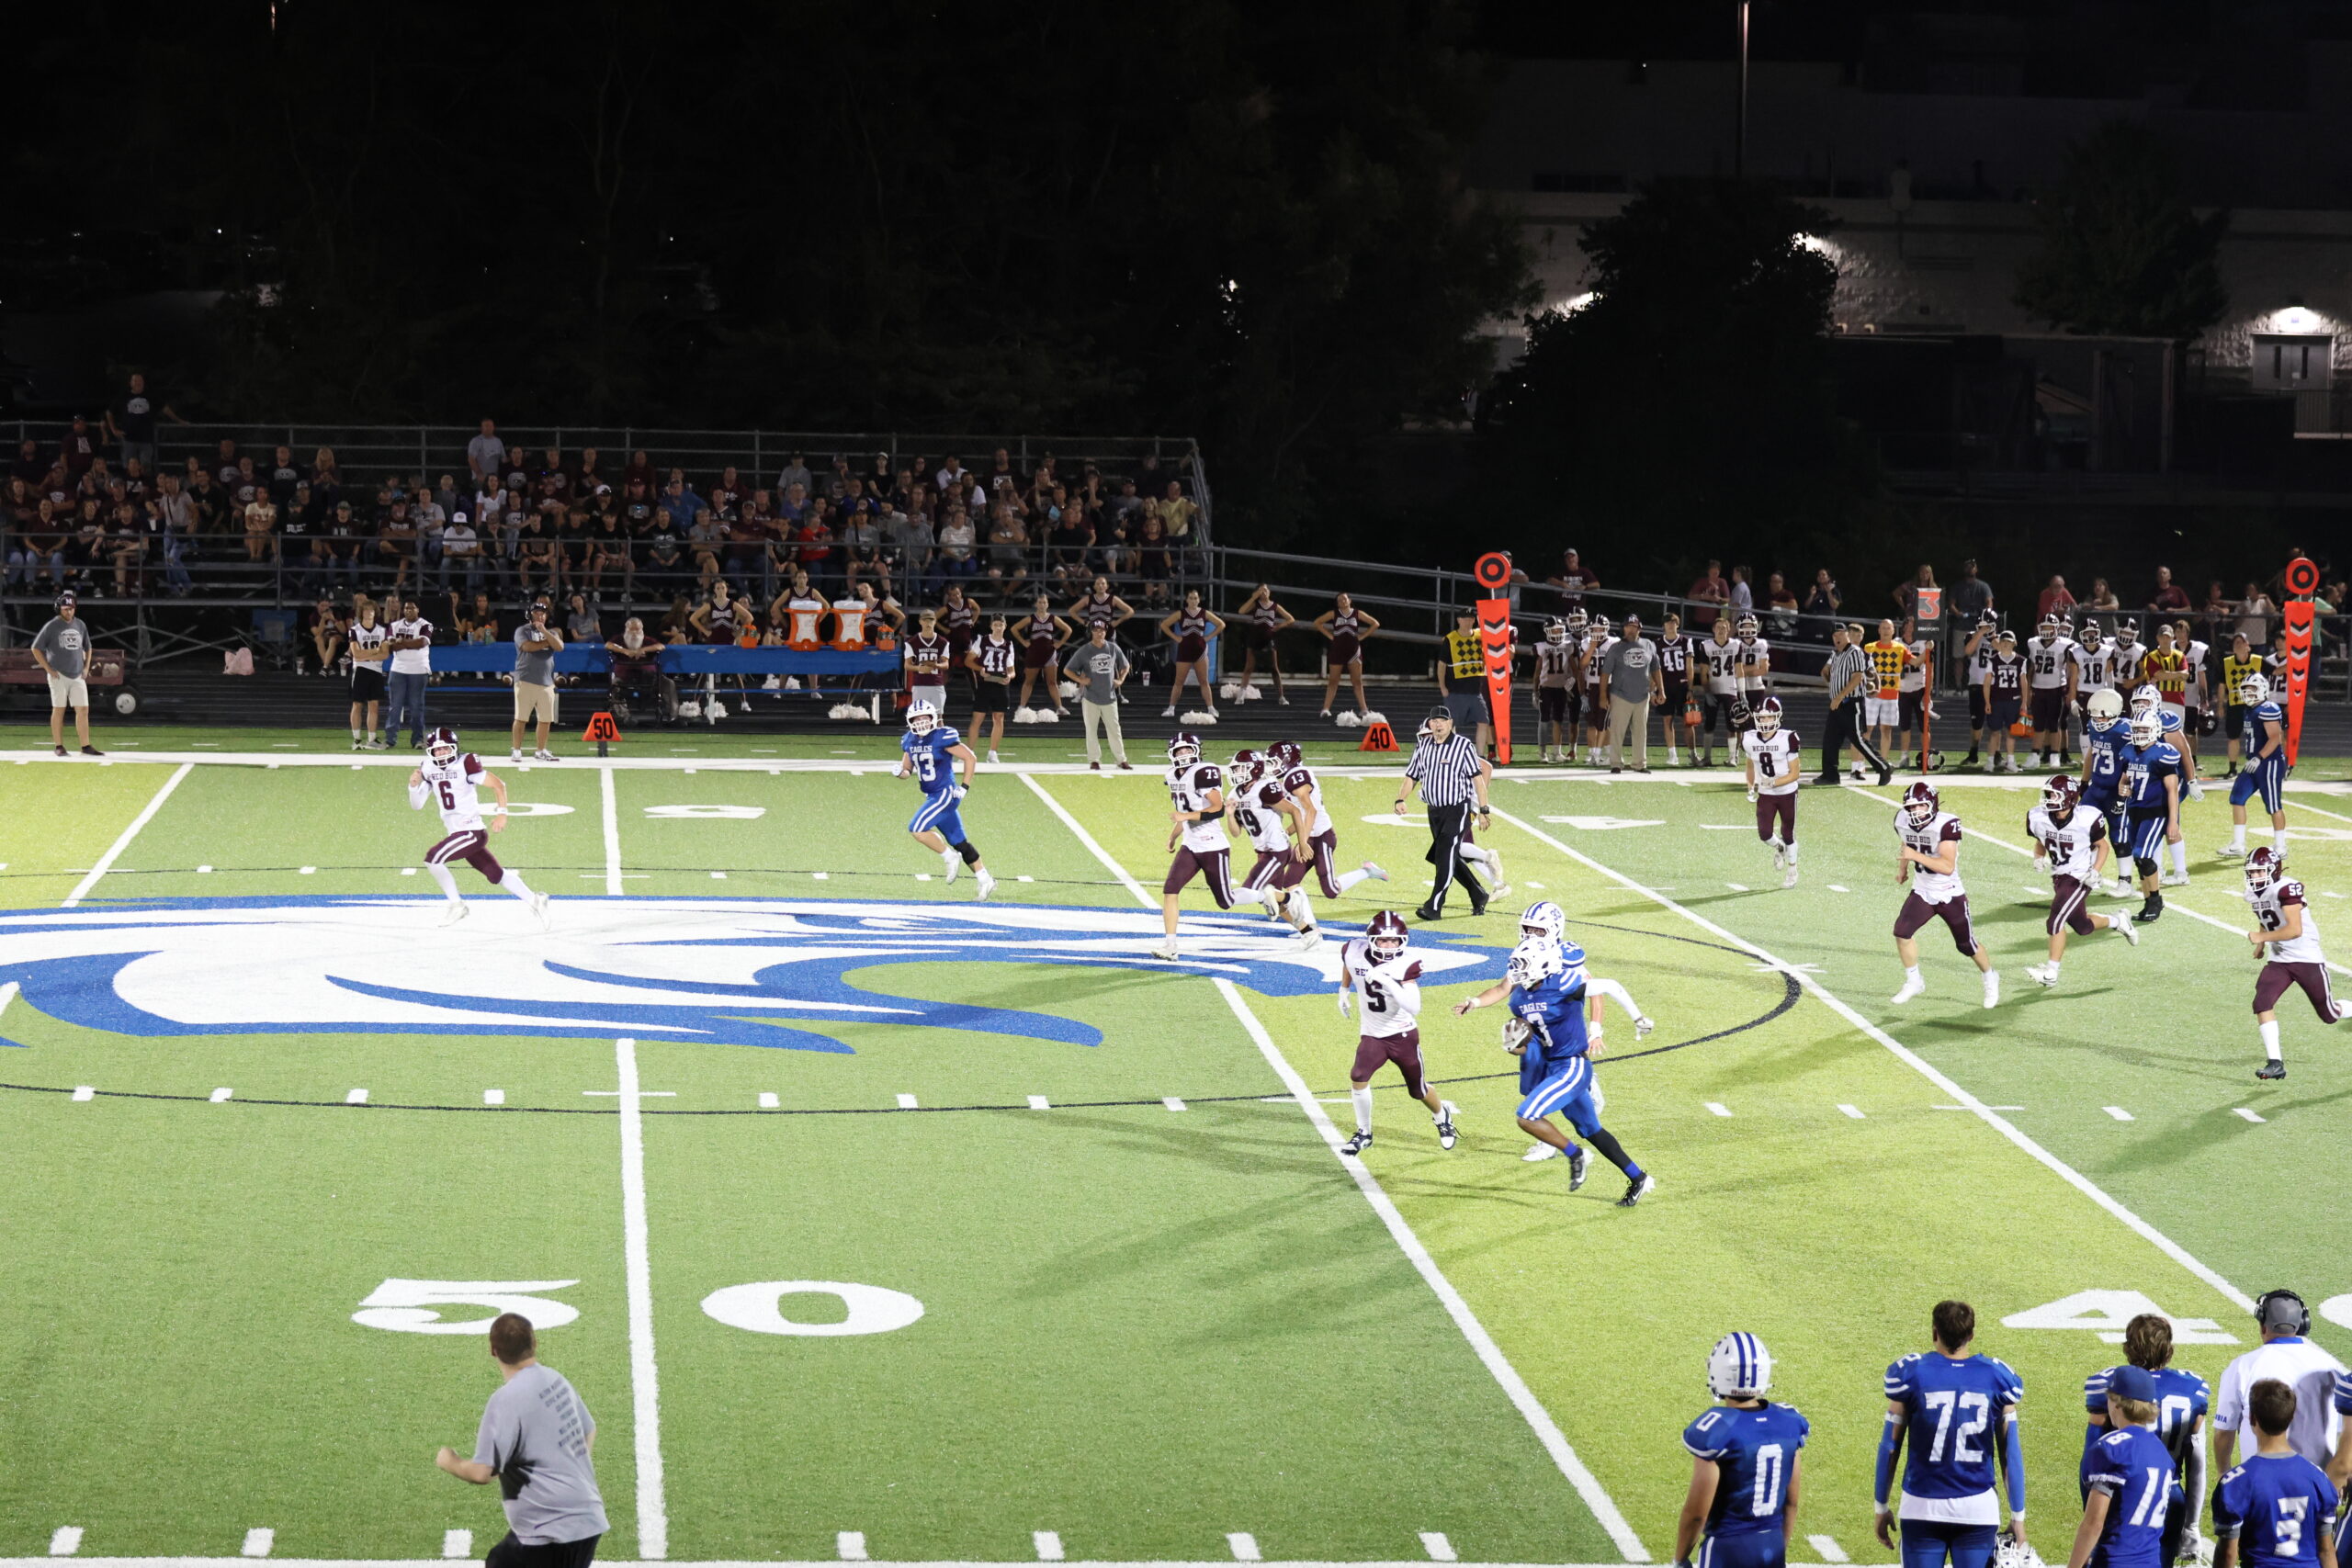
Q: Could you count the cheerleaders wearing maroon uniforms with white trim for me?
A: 9